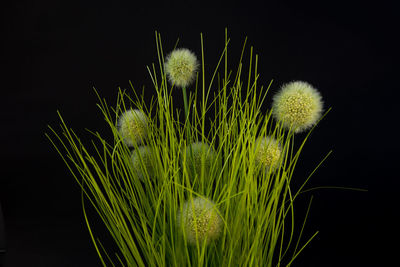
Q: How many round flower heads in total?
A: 7